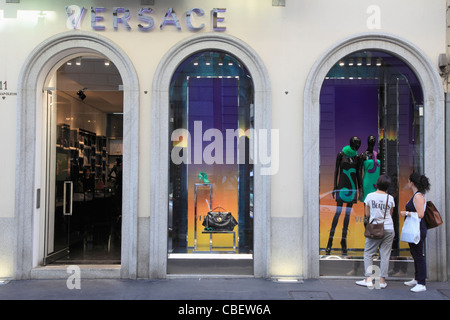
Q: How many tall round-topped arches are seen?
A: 3